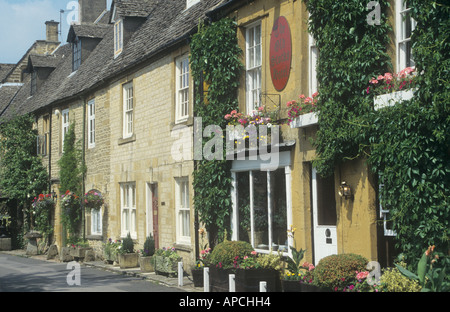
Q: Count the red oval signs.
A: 1